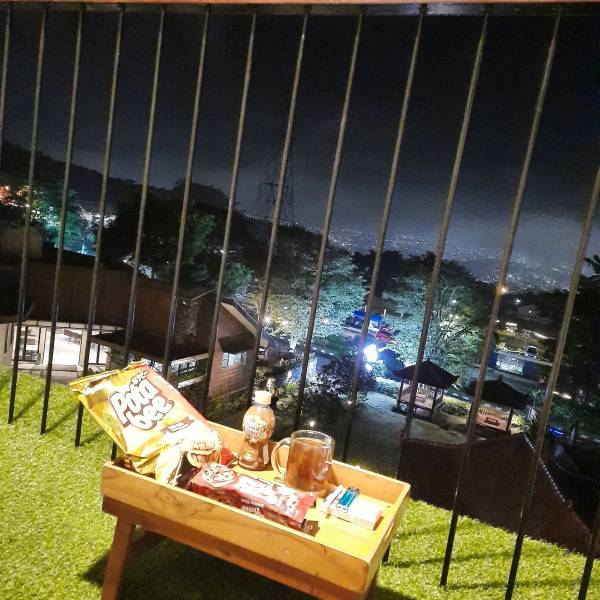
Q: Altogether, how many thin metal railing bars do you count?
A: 14